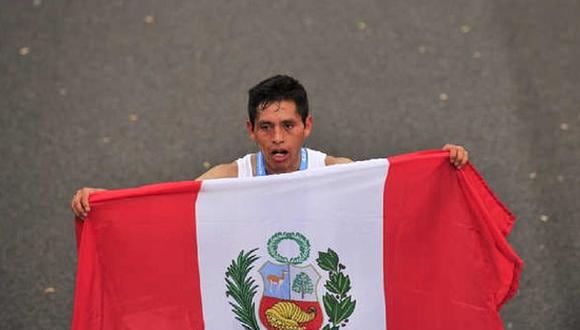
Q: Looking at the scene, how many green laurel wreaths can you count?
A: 1